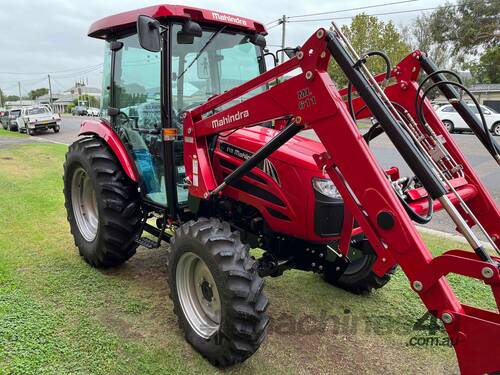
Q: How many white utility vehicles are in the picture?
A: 1